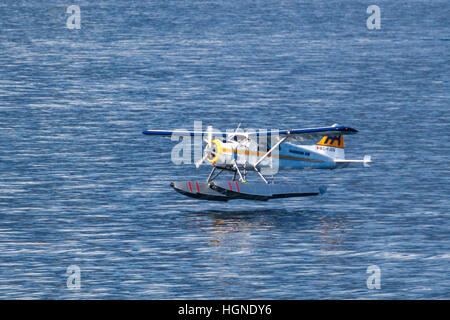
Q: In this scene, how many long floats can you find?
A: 2